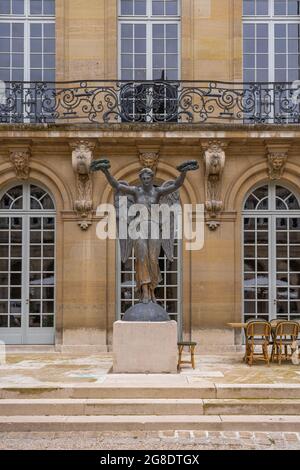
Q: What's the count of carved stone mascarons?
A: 3